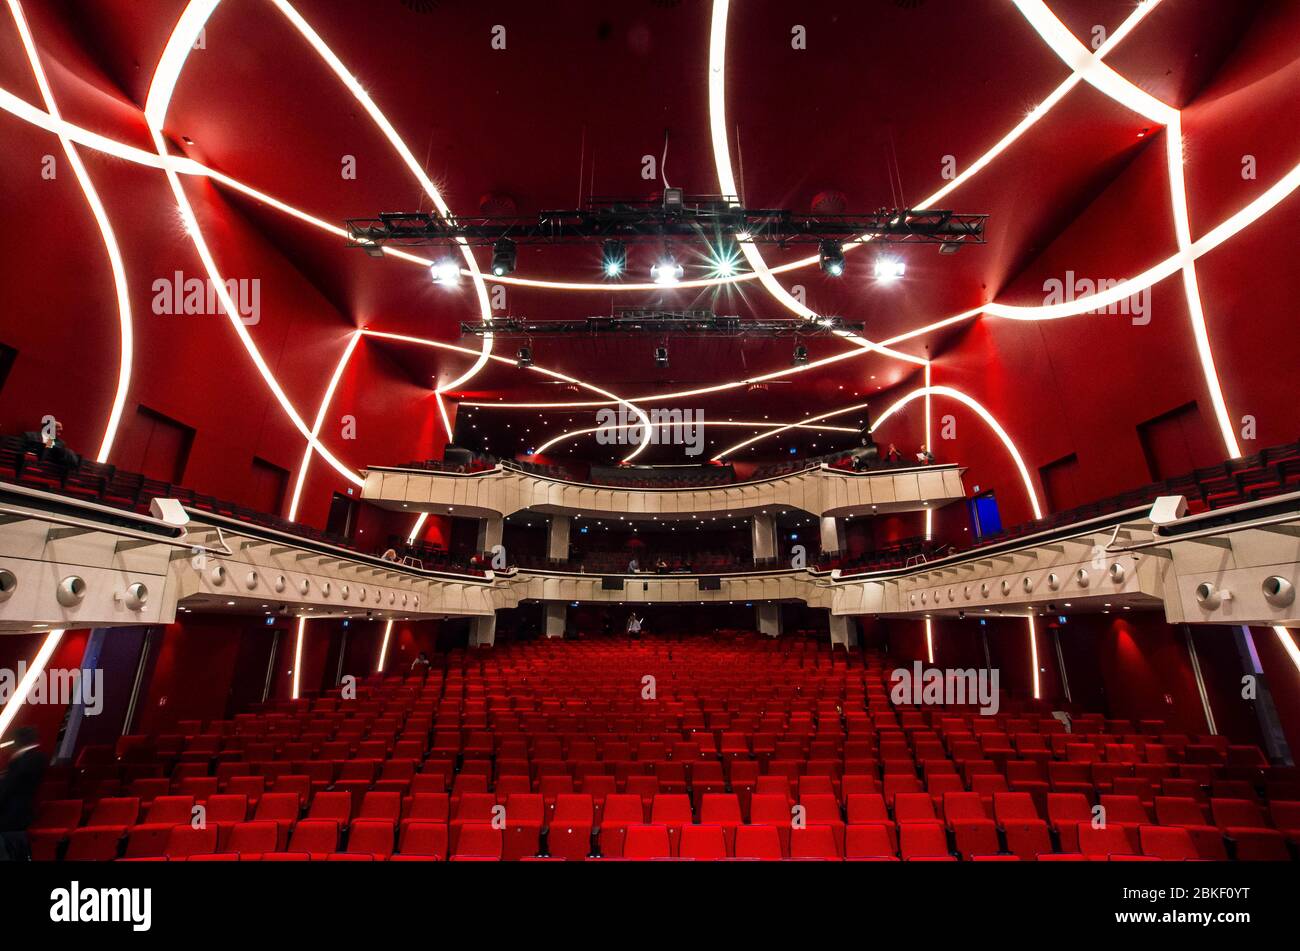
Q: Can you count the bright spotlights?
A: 5